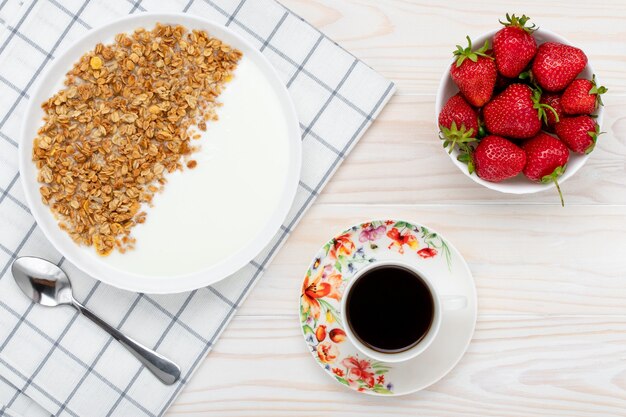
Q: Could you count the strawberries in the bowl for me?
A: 10